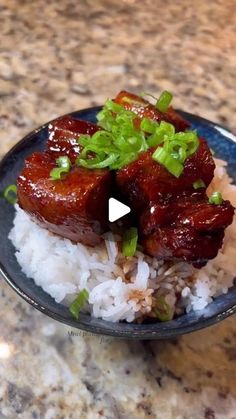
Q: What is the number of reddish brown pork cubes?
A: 5